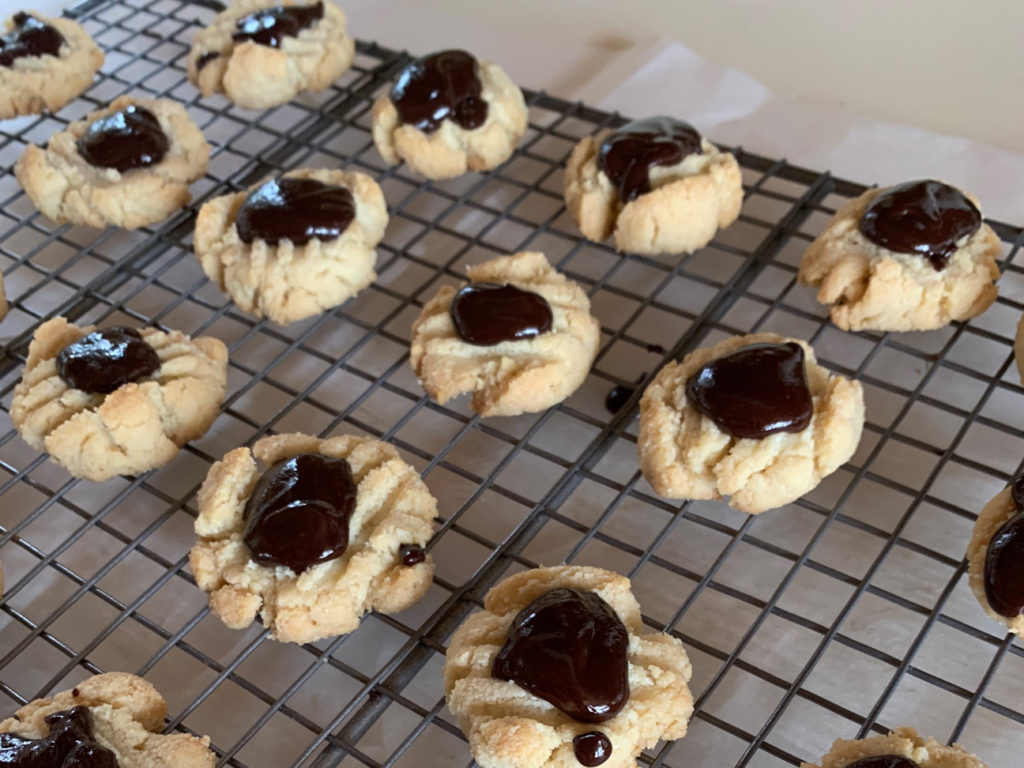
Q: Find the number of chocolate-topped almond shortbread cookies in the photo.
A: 15